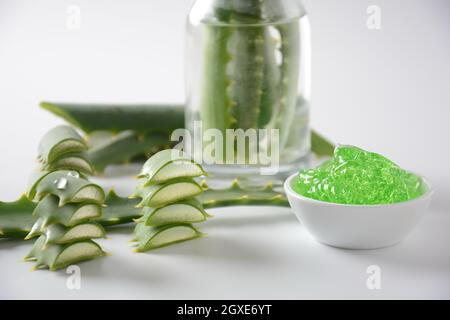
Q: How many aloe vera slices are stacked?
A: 11